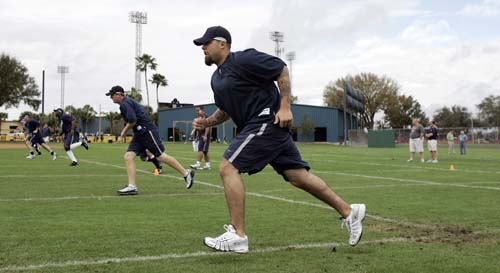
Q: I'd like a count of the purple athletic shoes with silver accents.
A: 0